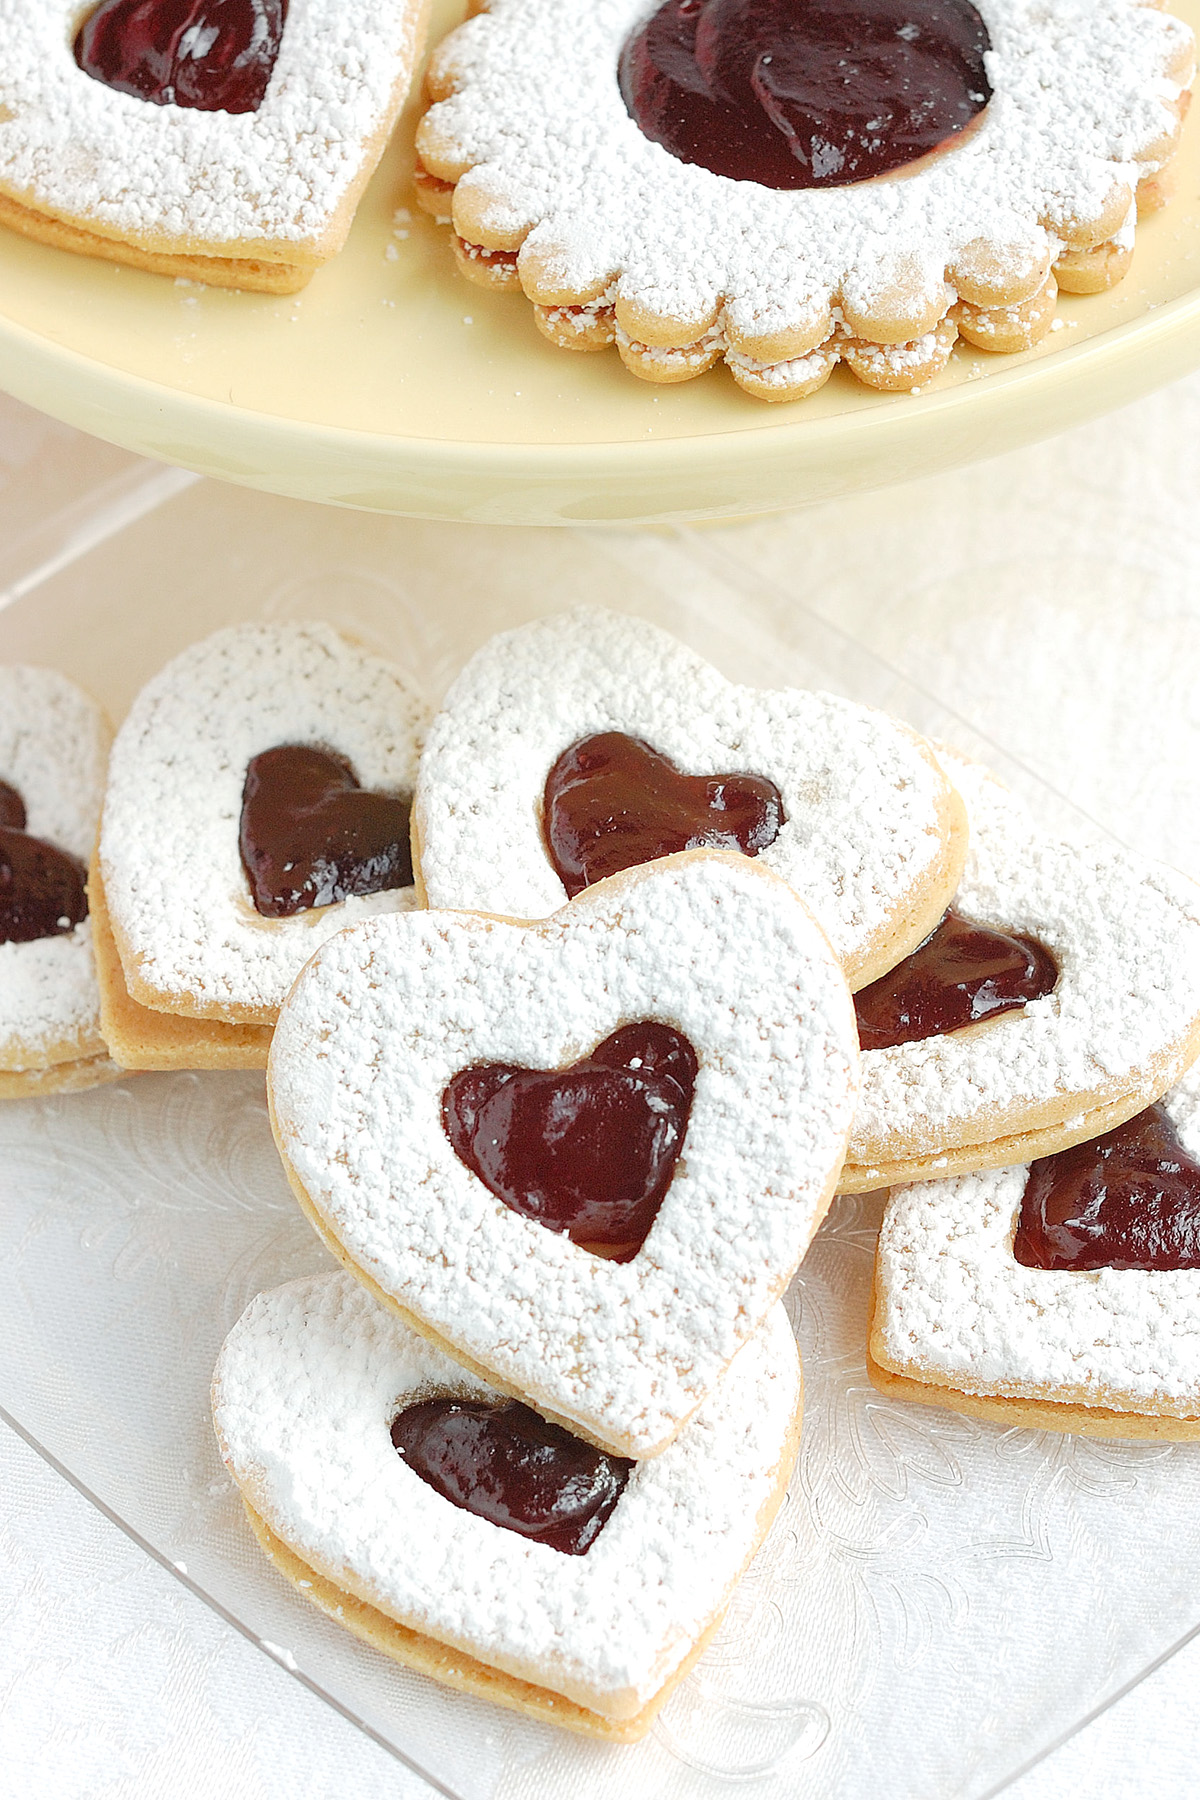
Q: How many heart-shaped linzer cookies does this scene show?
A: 8